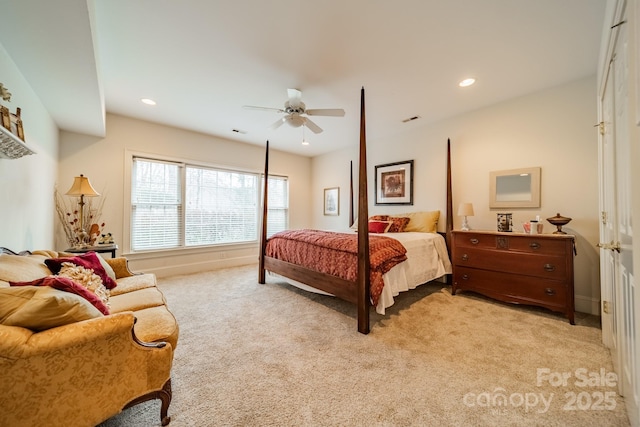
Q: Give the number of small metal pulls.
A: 6